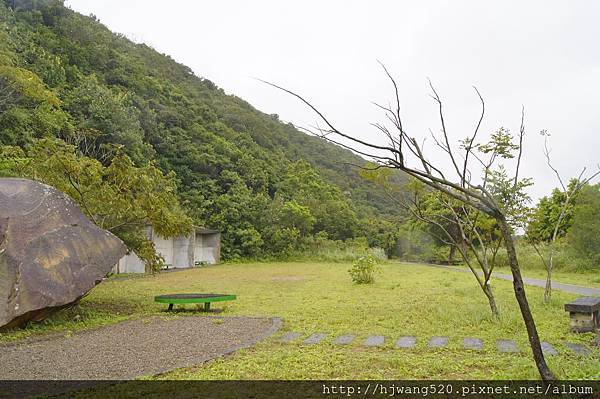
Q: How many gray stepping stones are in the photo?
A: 10